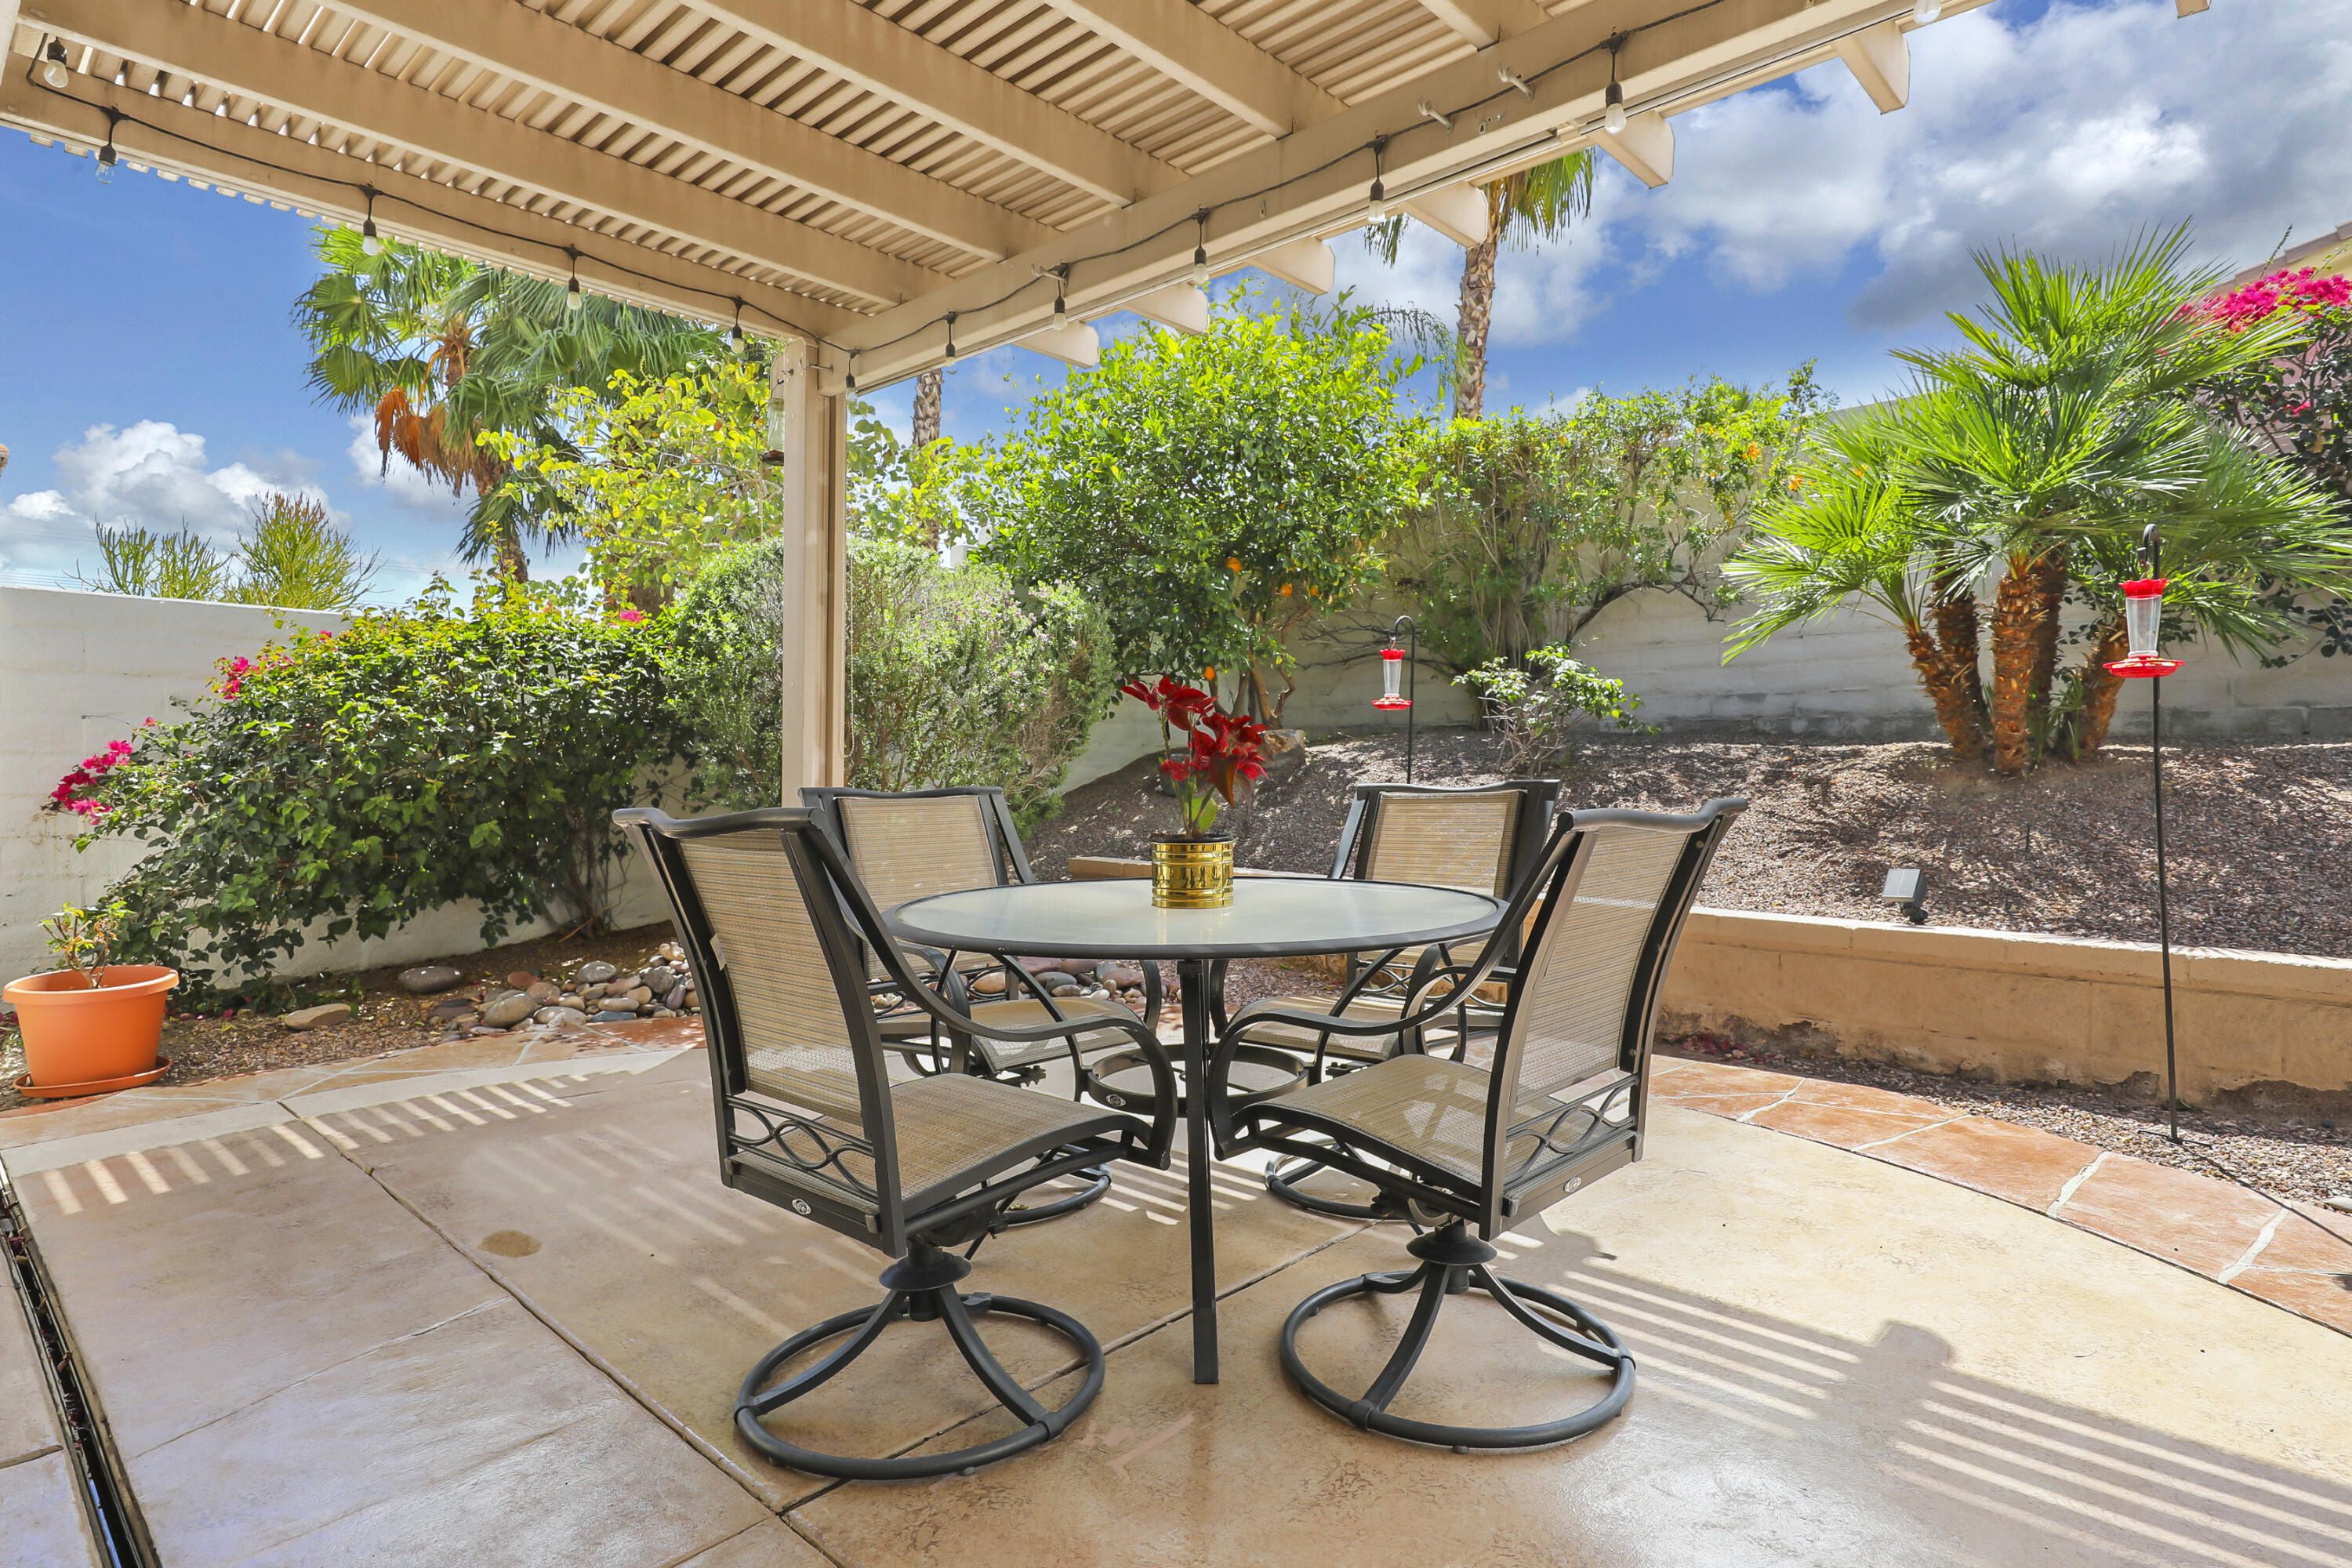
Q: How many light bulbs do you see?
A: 12